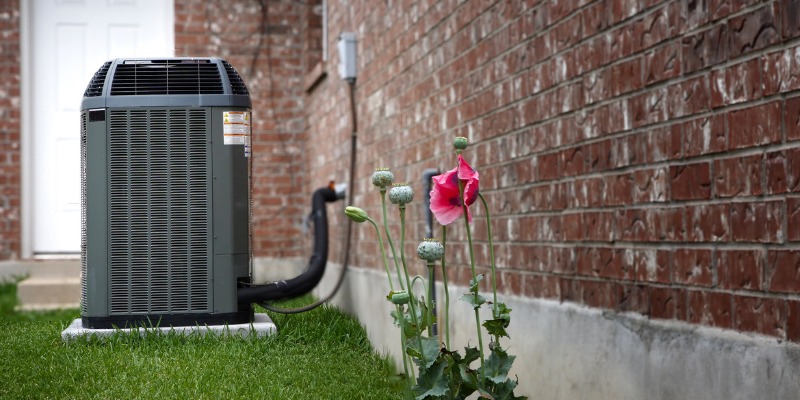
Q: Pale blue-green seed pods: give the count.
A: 3